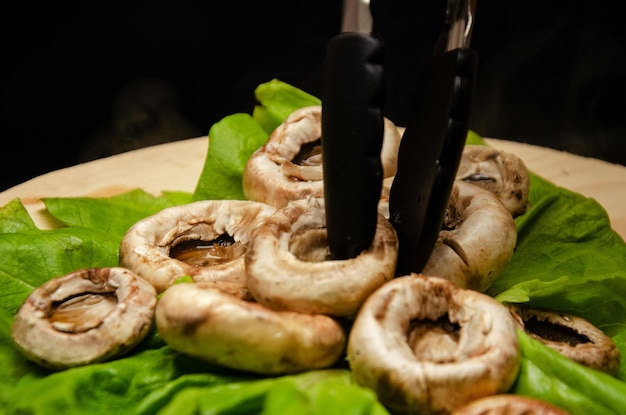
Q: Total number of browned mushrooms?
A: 10